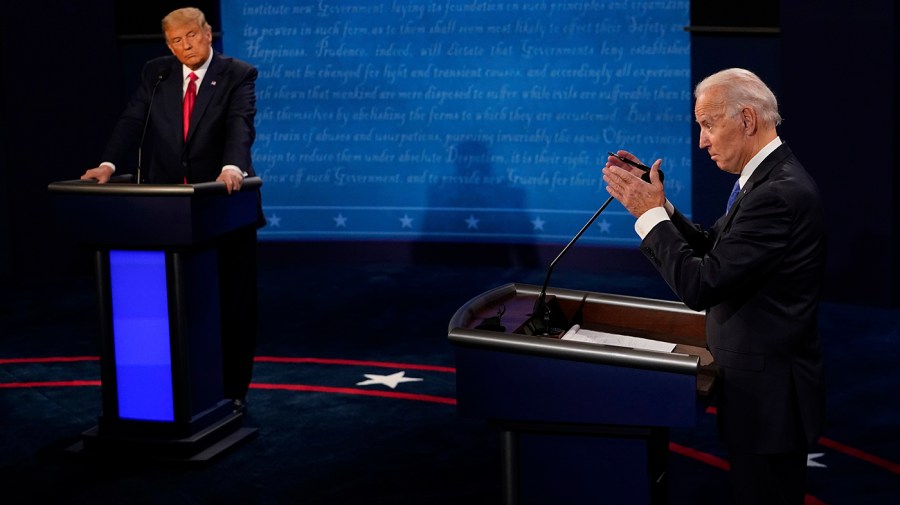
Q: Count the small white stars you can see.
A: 6